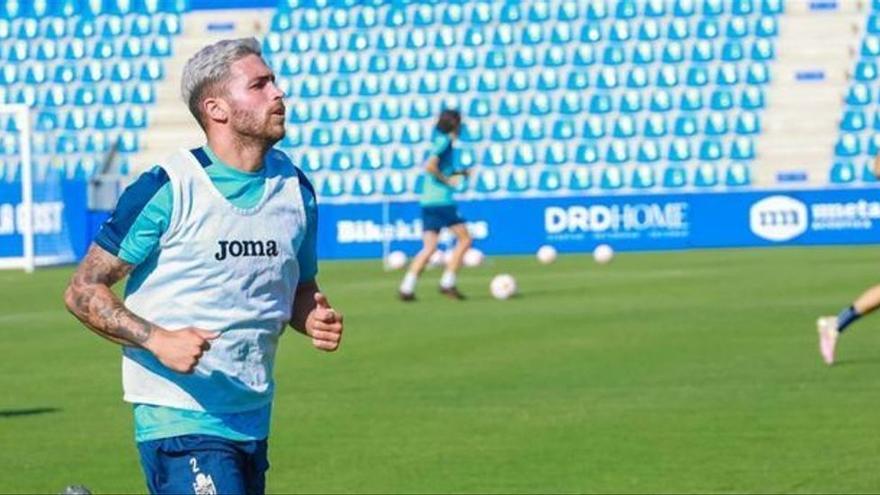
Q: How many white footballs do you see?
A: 6